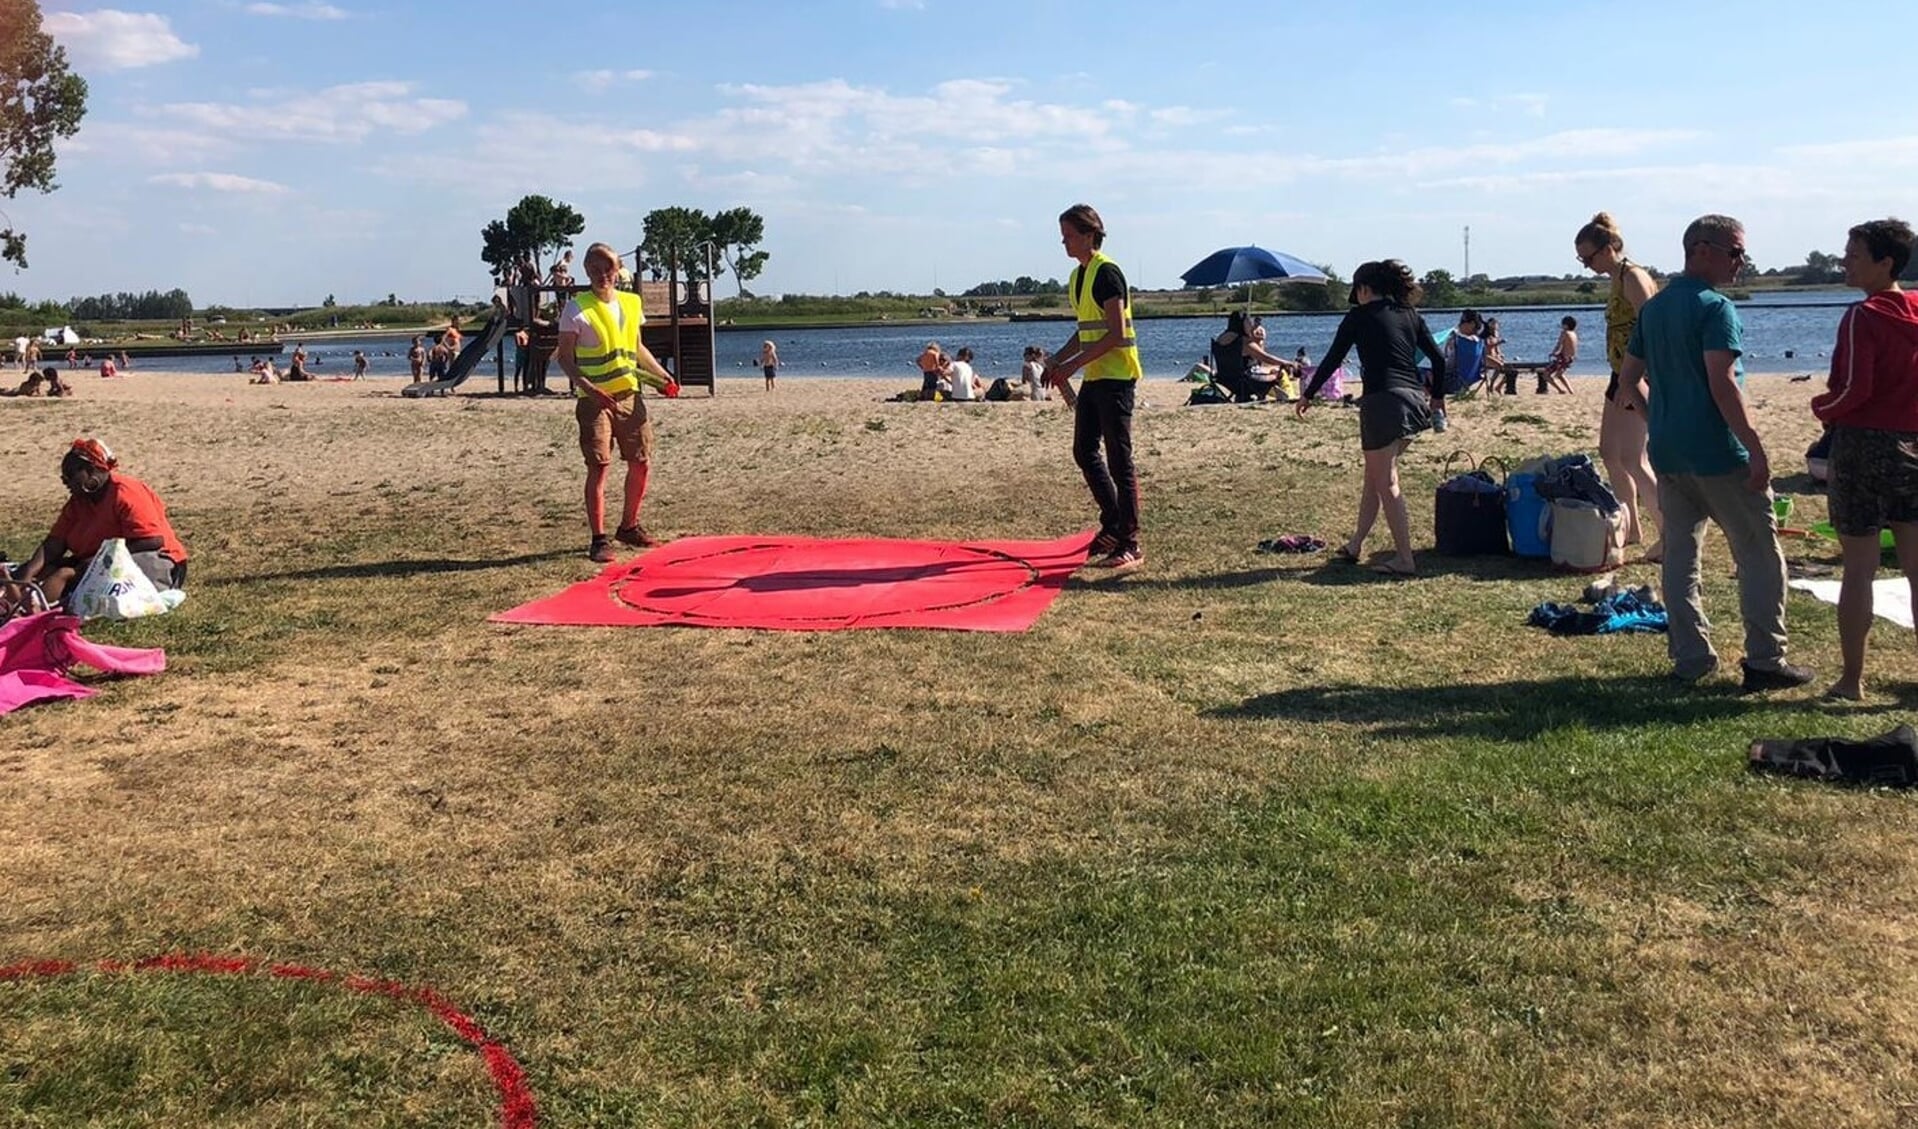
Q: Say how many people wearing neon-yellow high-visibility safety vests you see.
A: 2